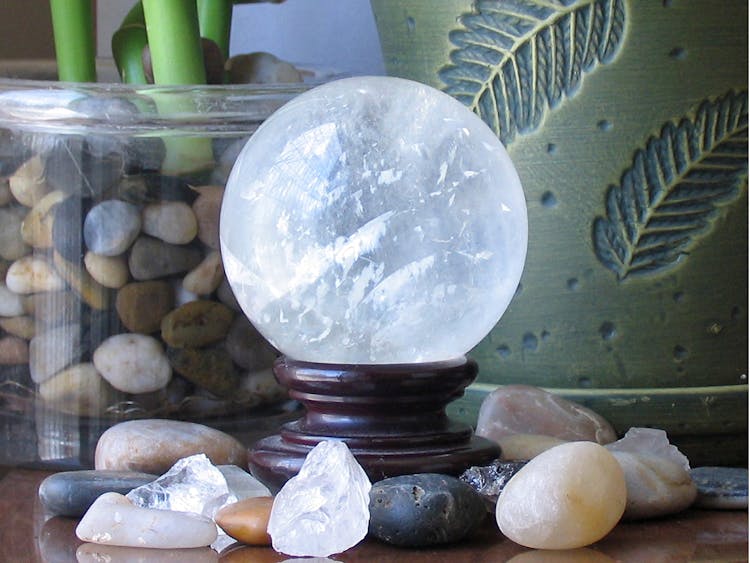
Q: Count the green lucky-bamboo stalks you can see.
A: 4